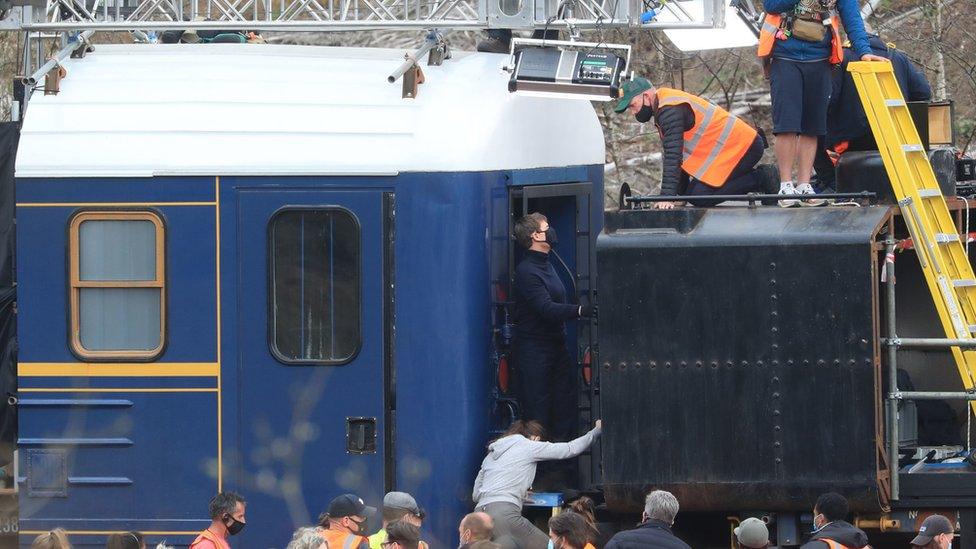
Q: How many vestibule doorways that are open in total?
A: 1